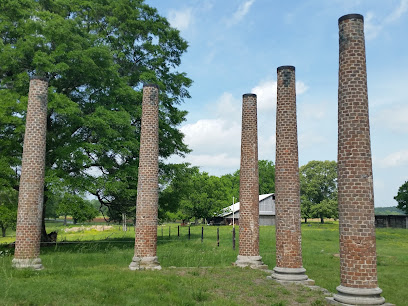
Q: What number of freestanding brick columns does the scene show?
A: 5